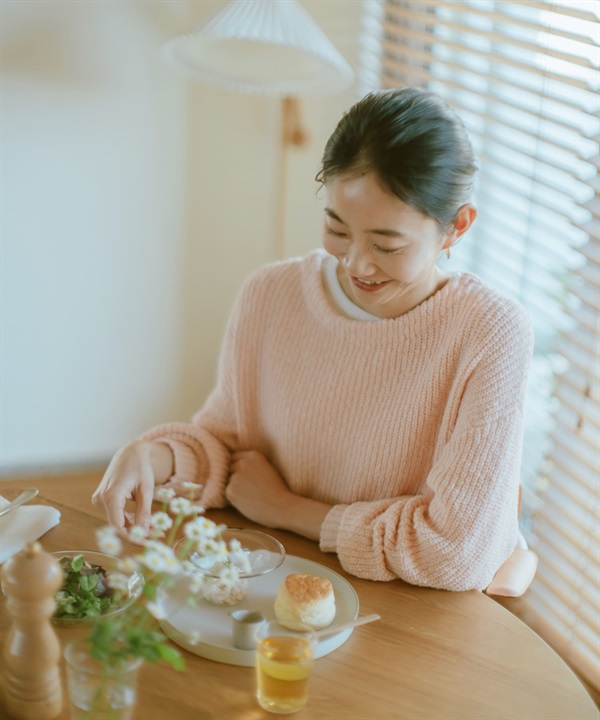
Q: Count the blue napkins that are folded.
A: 0